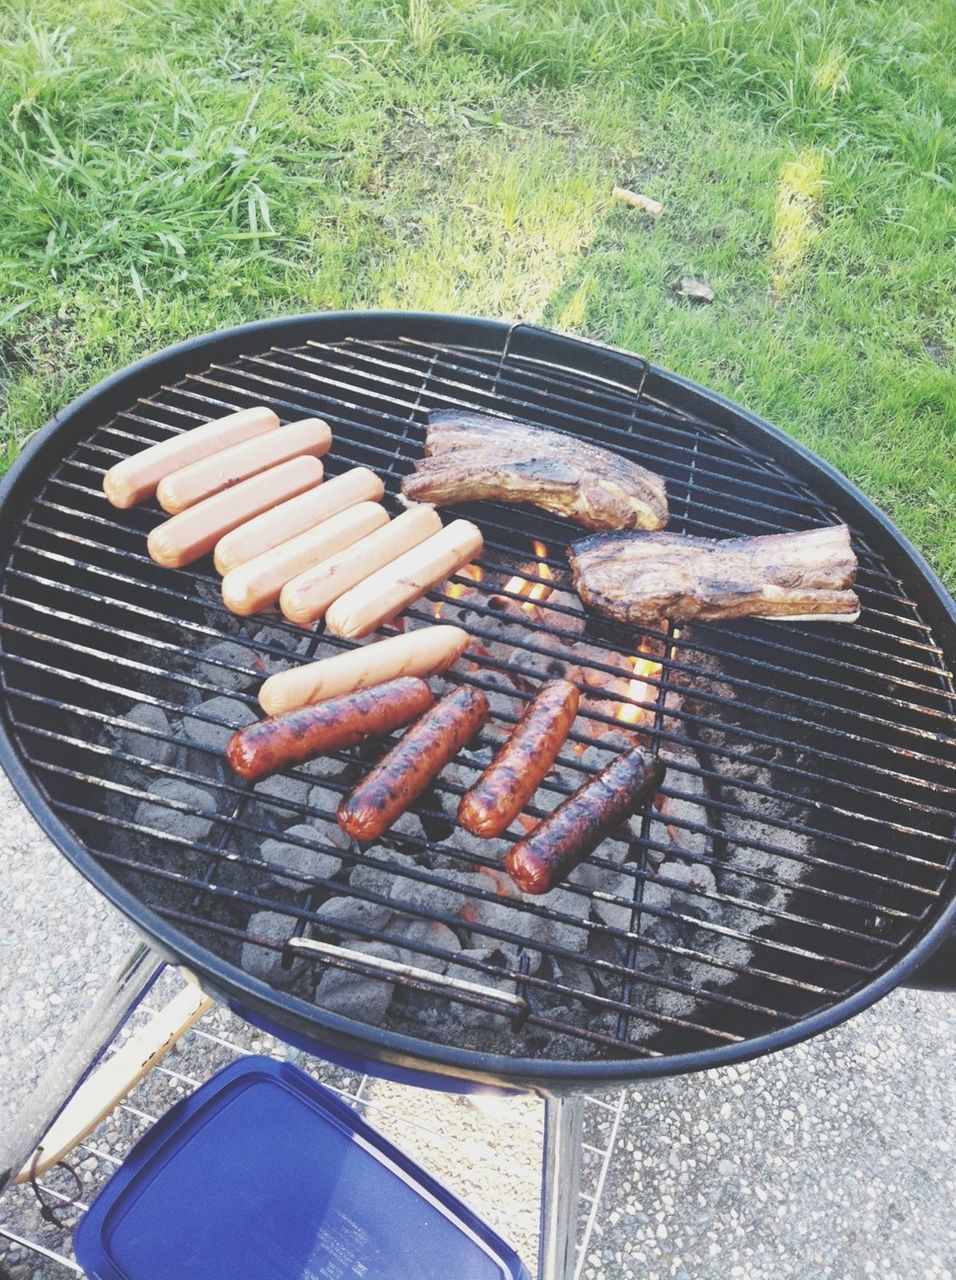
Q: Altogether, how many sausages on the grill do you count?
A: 12